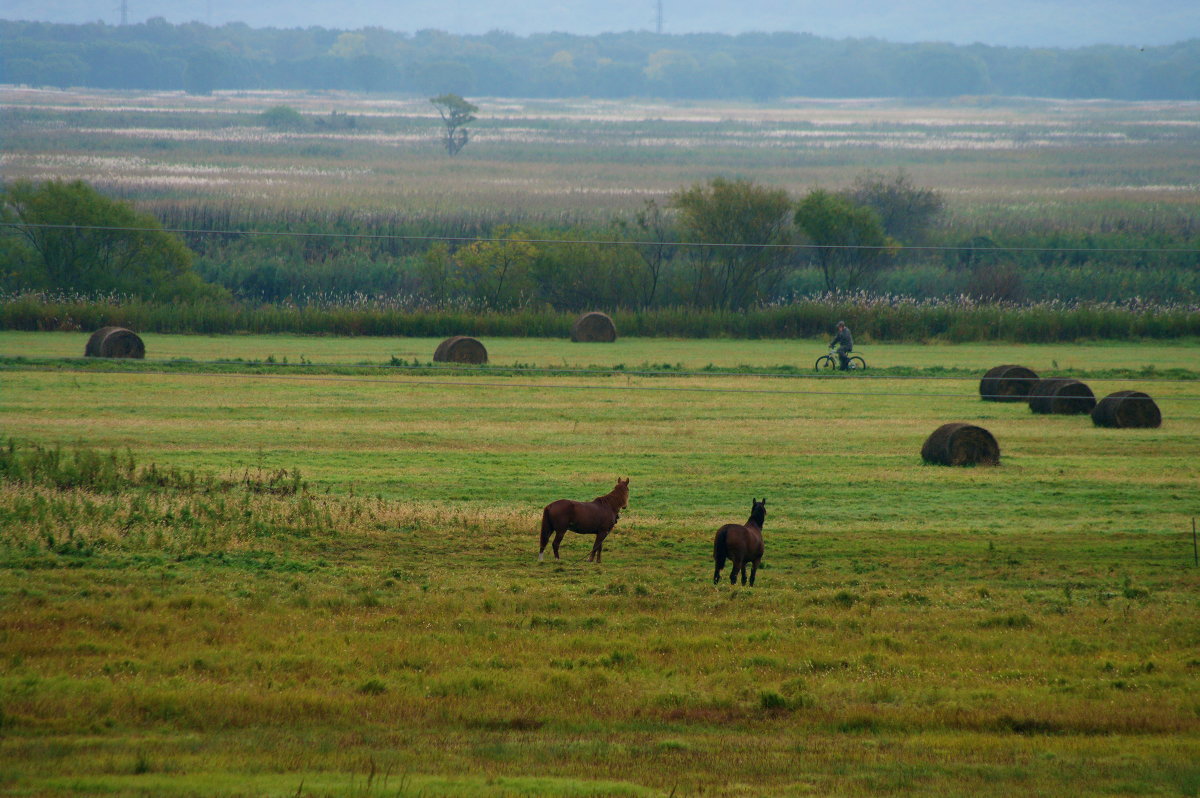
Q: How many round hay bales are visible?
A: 7